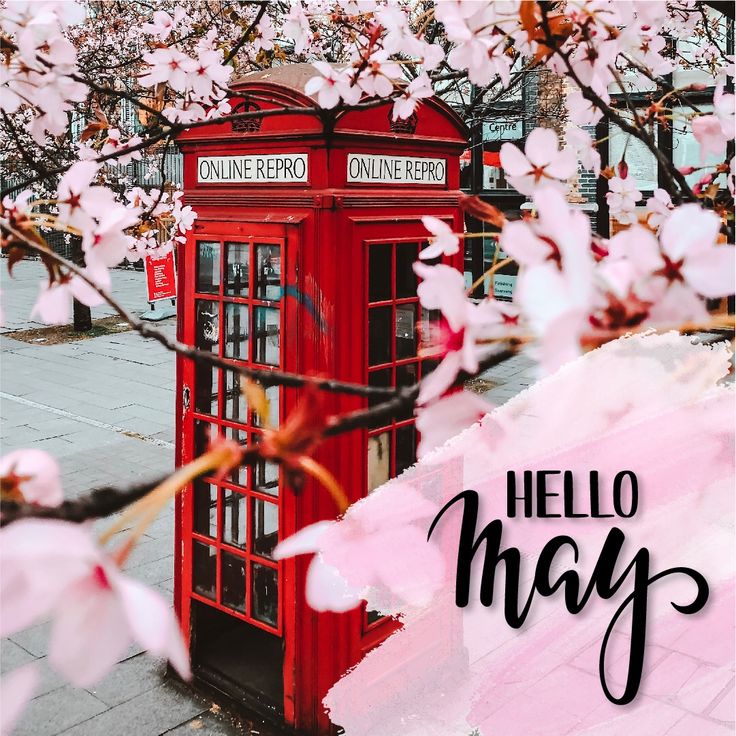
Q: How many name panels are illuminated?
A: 2